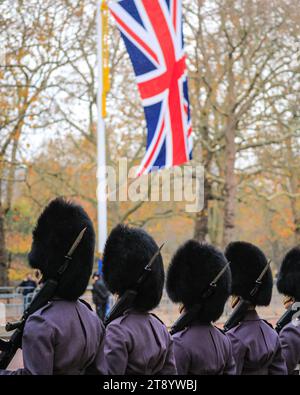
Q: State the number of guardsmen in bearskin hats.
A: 5